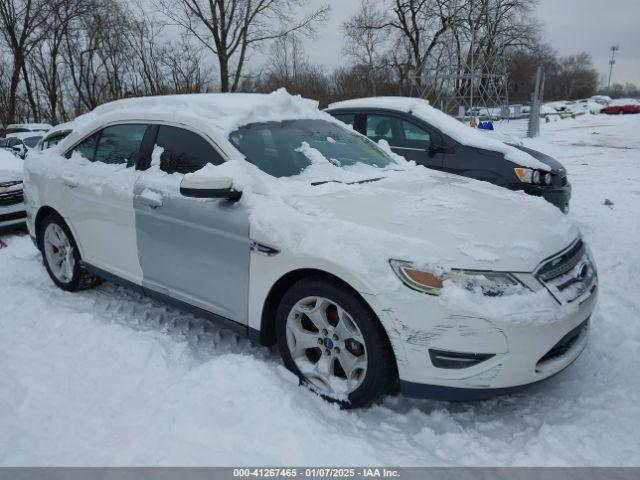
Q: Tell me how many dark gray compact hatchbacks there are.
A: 1